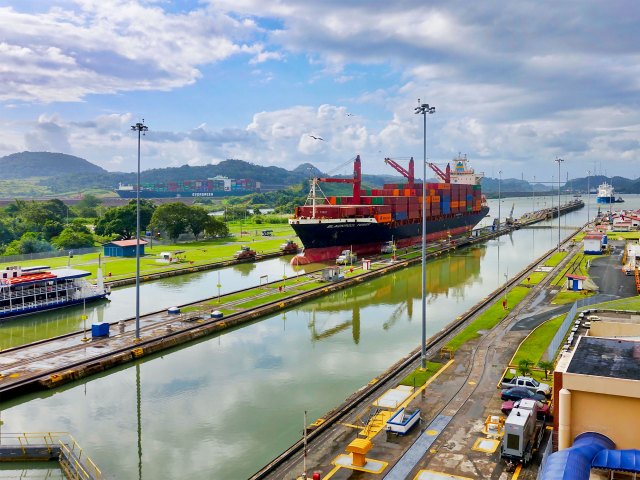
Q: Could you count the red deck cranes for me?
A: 3